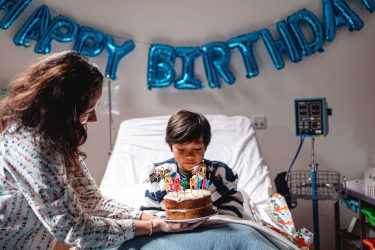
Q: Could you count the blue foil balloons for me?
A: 13